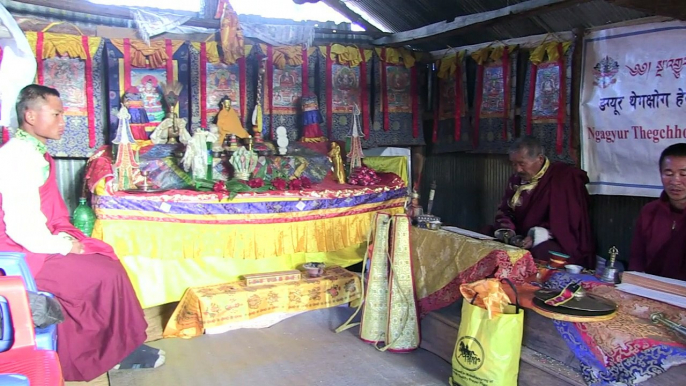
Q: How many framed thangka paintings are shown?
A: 9